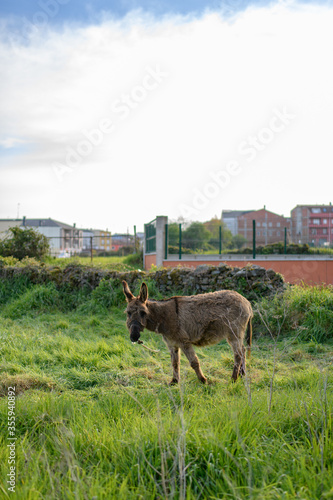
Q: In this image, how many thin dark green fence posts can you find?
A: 5